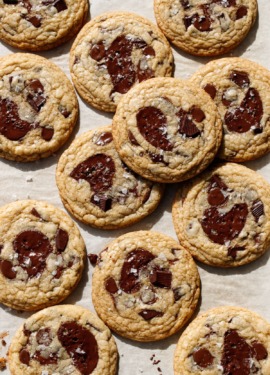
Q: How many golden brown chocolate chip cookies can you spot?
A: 12